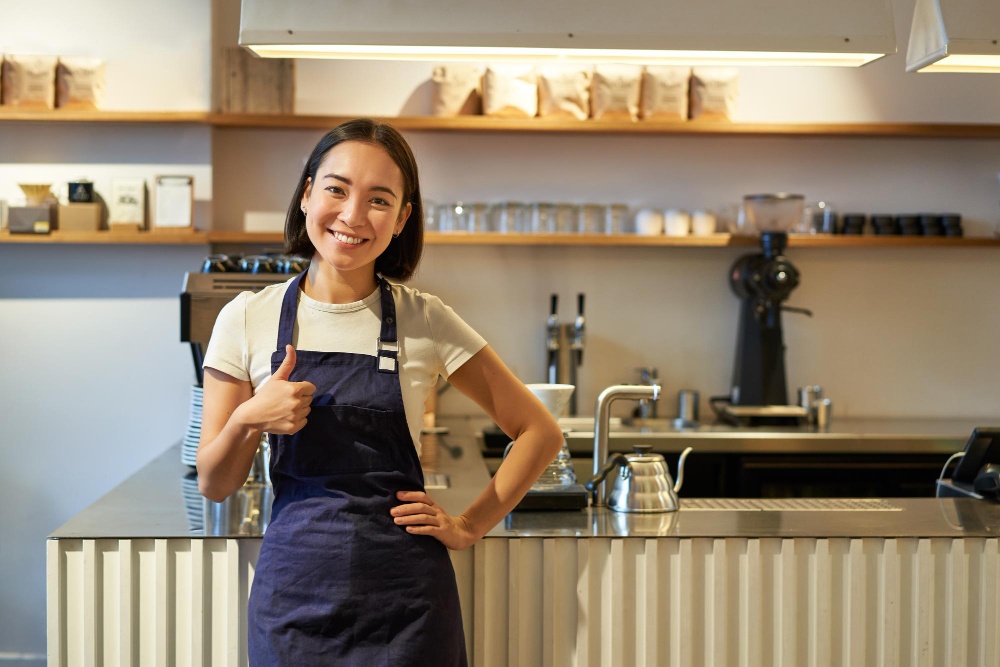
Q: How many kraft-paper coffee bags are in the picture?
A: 8